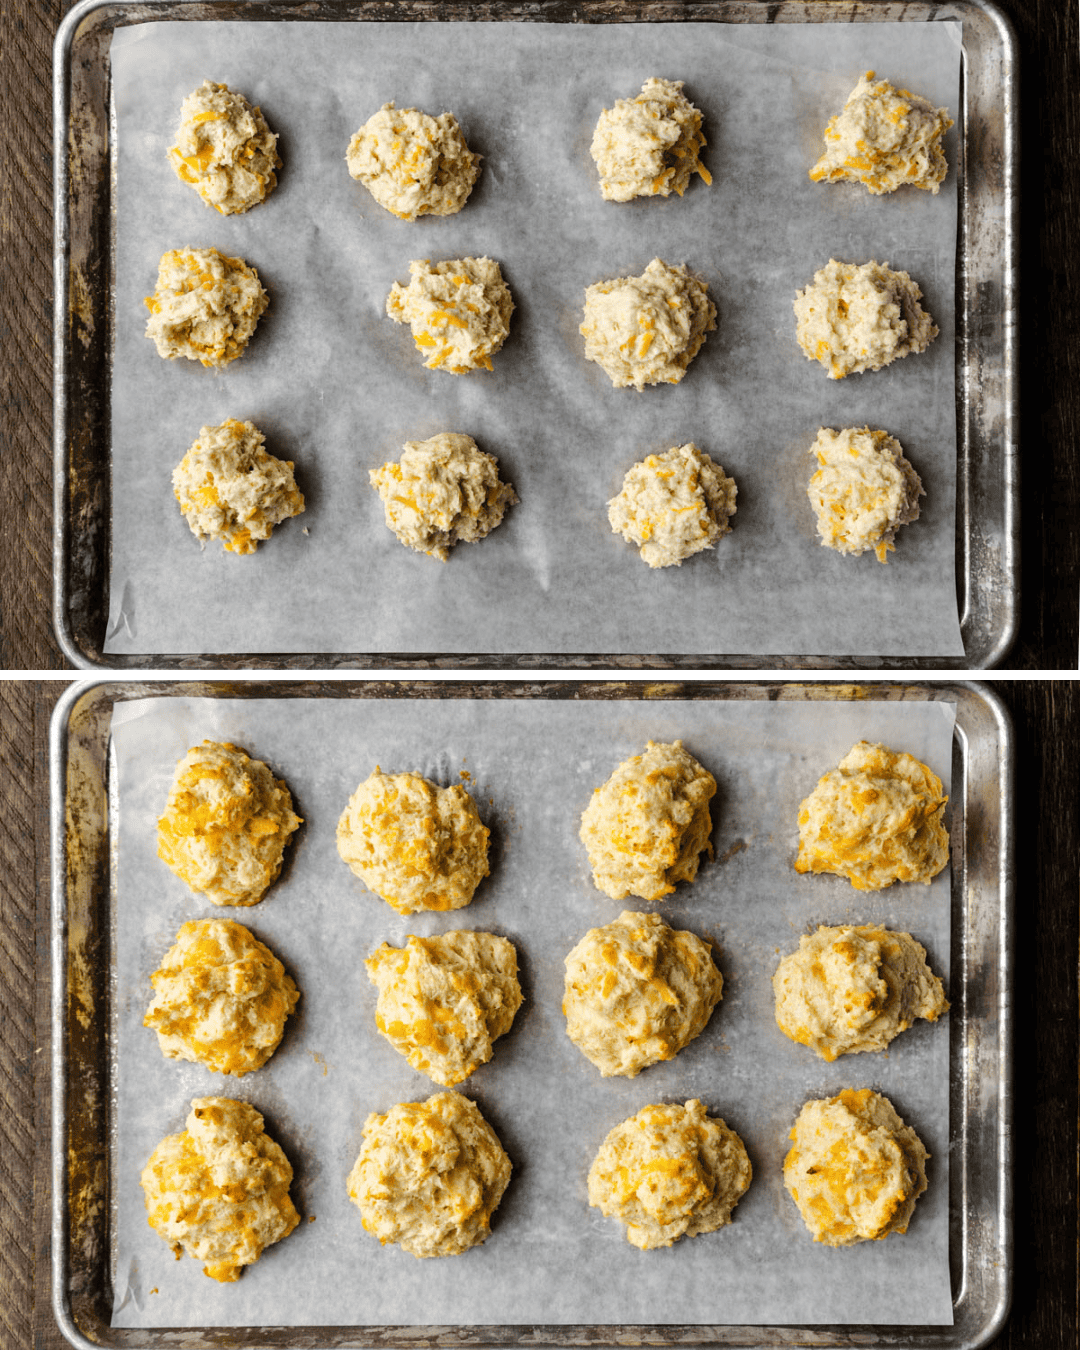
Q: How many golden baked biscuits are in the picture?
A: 12